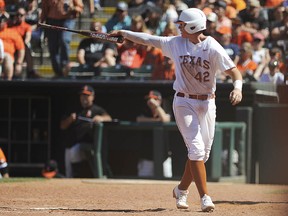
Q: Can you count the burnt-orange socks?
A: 2